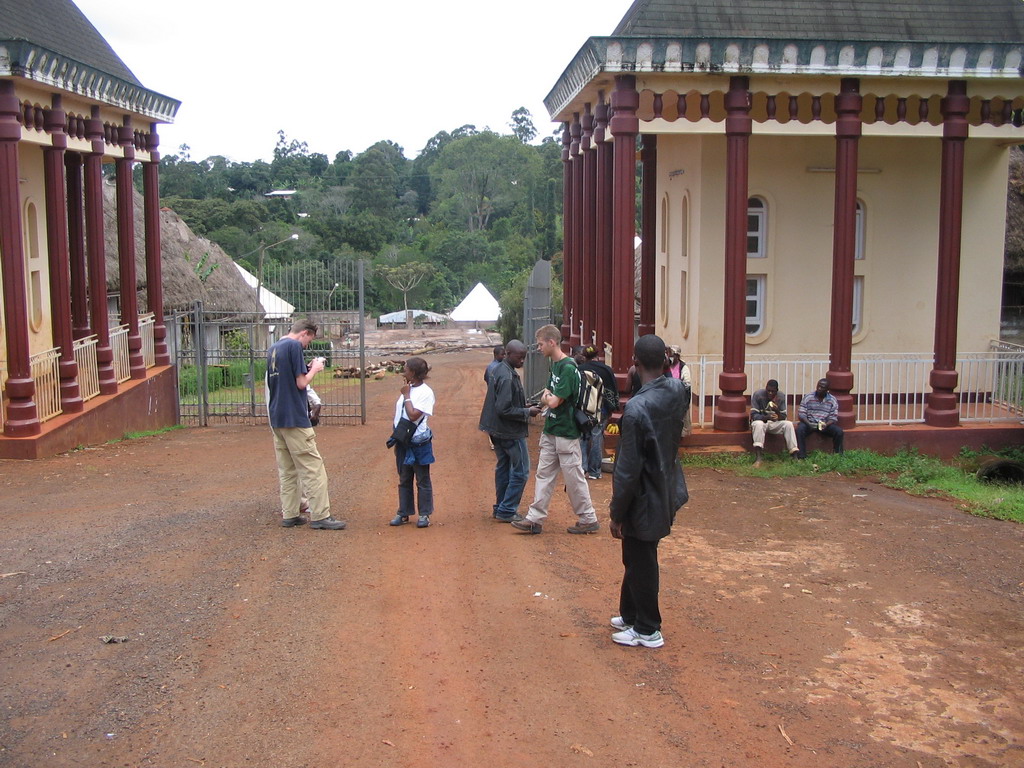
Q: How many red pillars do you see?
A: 15